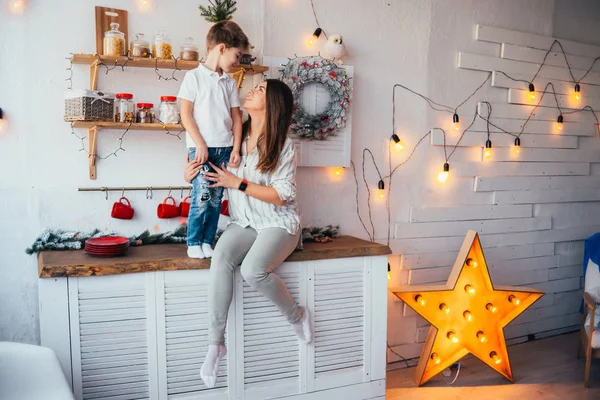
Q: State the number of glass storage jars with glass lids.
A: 4